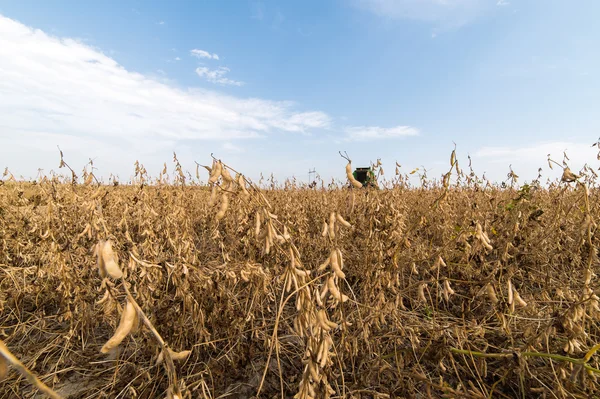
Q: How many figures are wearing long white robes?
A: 0